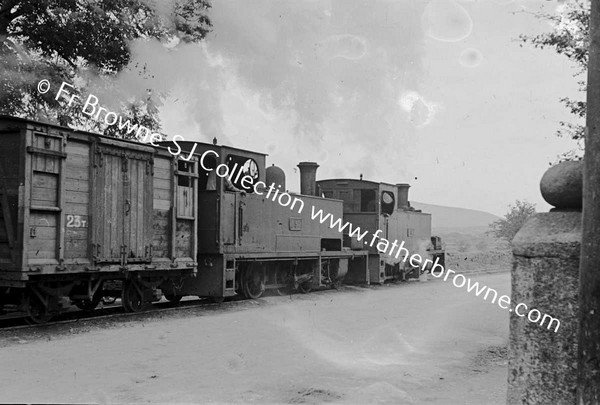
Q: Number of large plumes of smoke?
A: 2